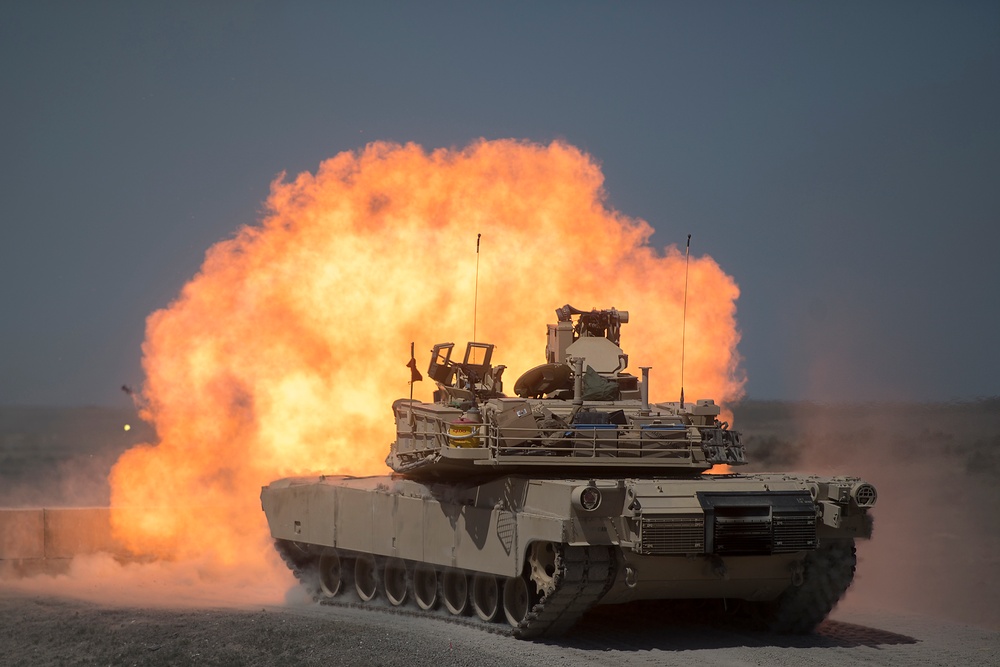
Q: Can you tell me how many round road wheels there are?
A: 7